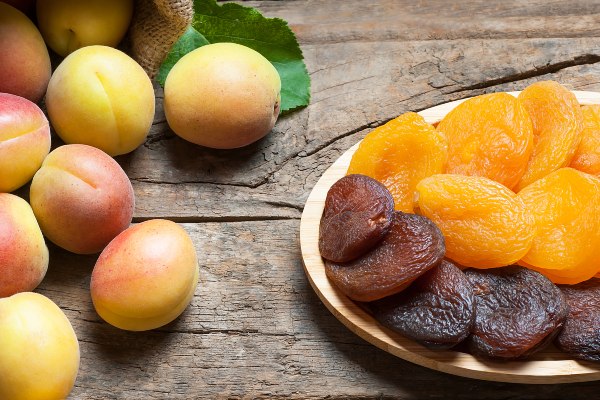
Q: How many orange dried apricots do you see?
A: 6